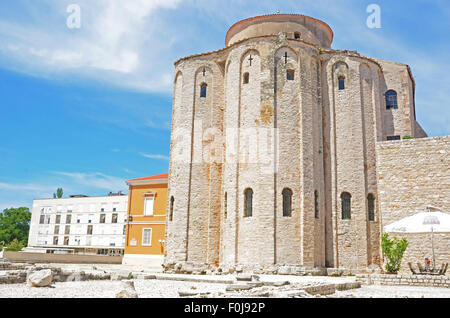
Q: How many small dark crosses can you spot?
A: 3